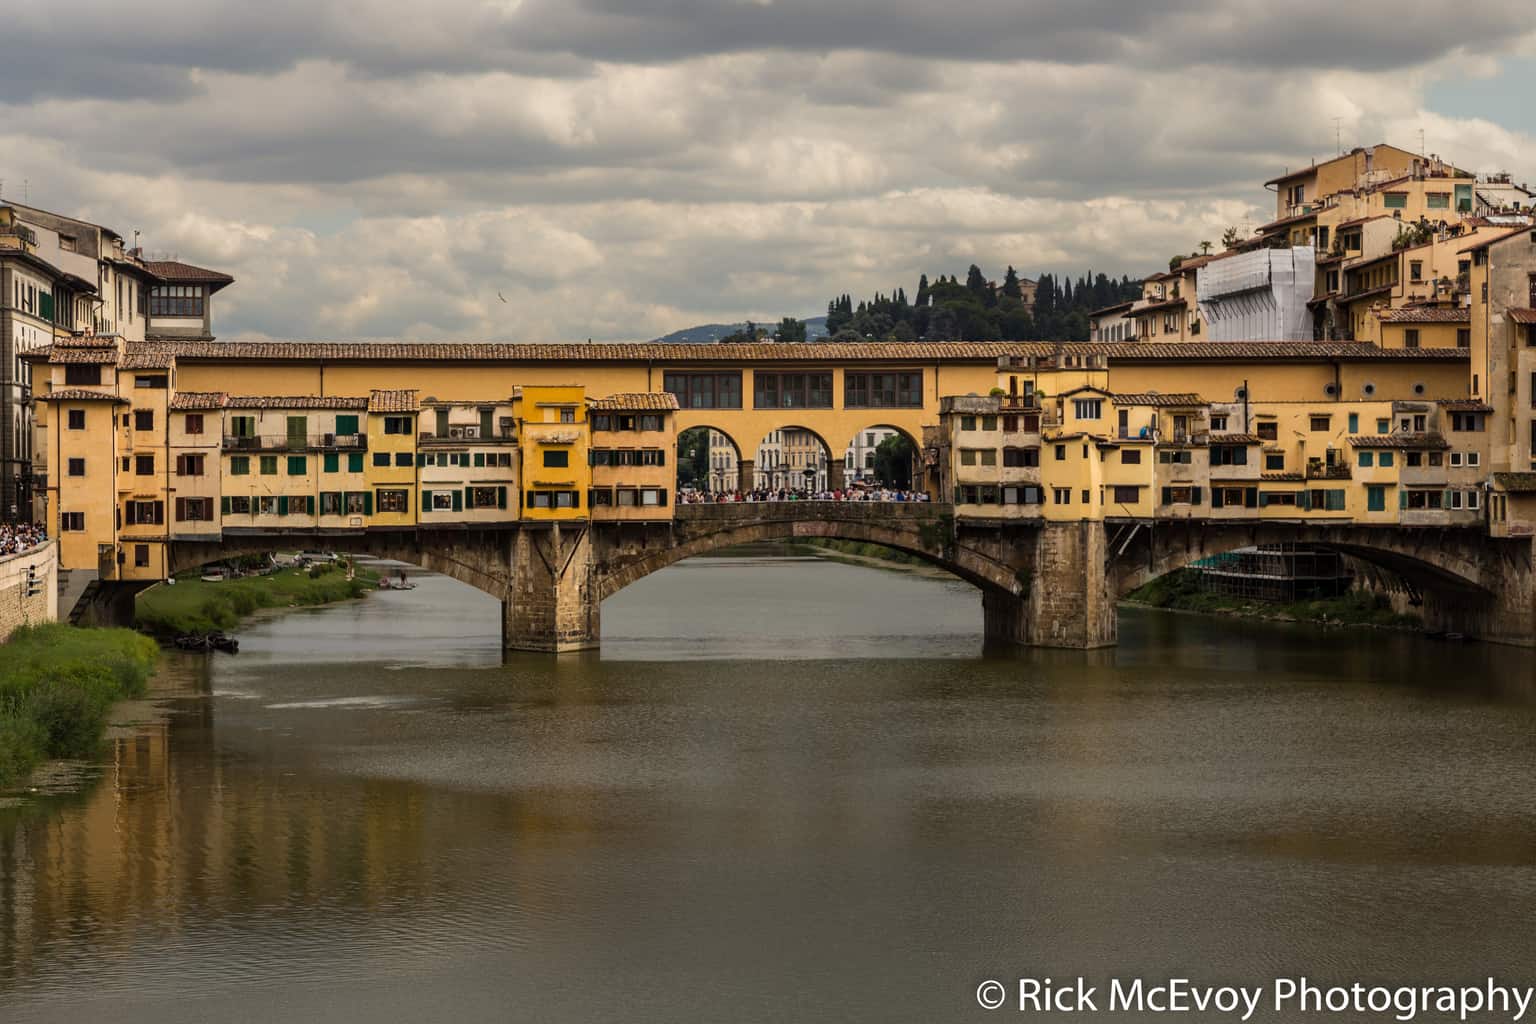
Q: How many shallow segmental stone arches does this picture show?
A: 3